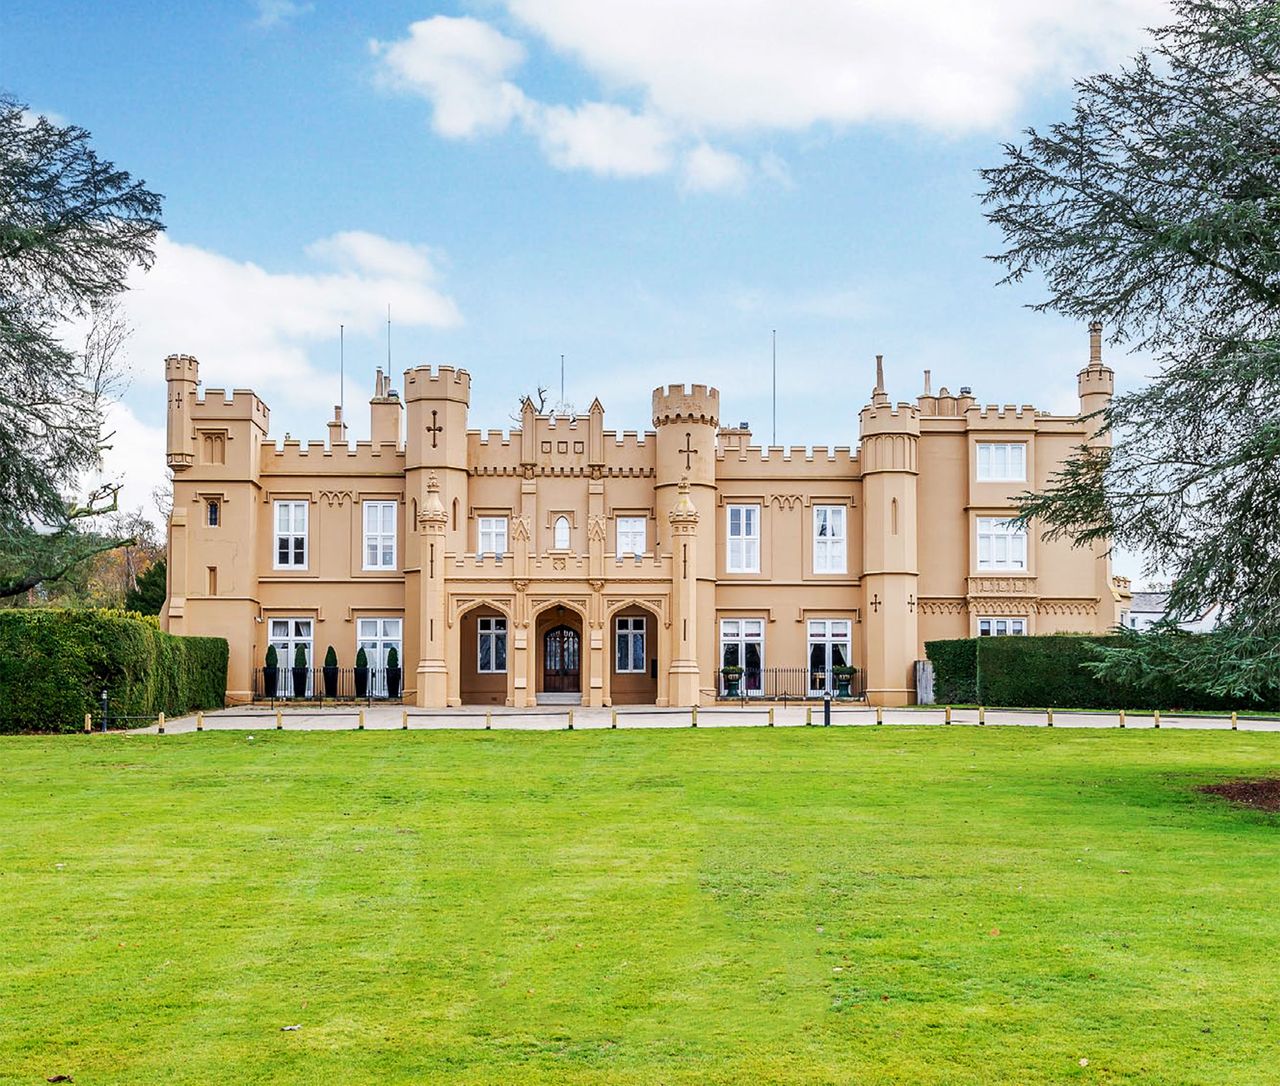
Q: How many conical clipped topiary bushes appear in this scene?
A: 5